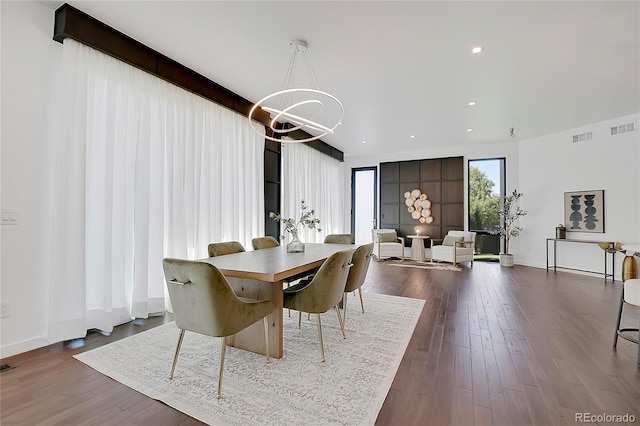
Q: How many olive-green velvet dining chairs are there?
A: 6